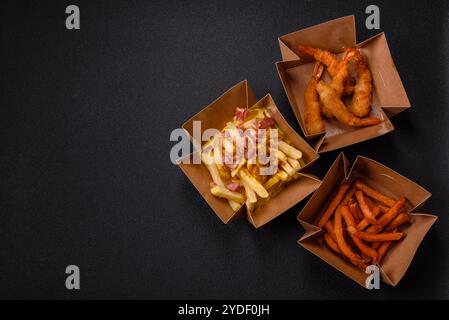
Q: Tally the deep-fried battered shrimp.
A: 5